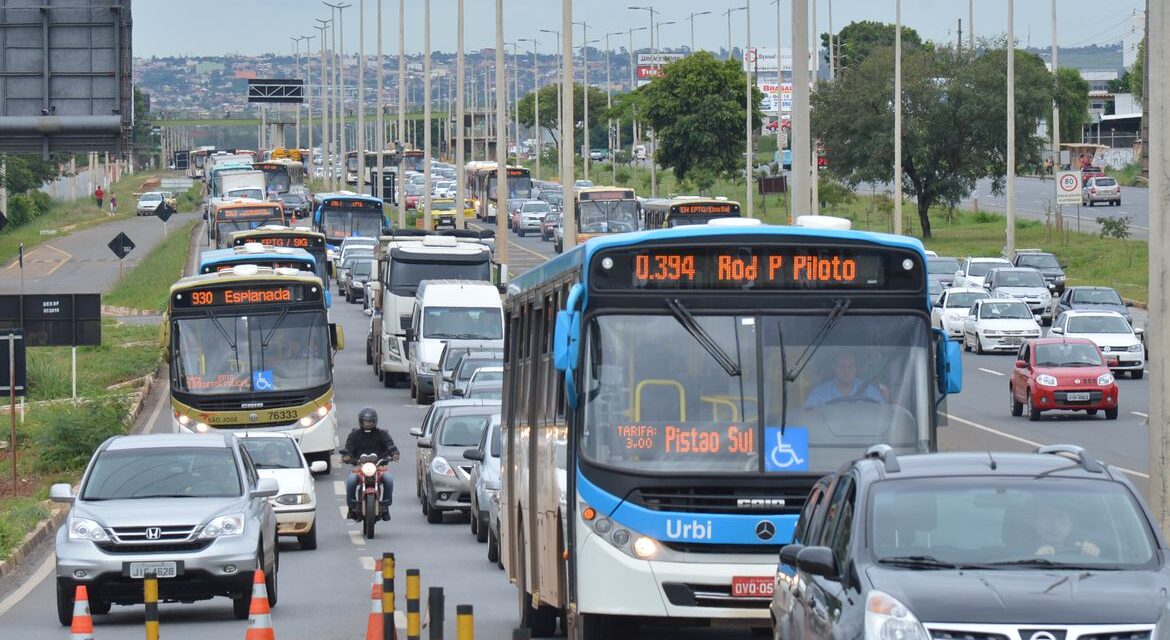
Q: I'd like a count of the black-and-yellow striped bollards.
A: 4